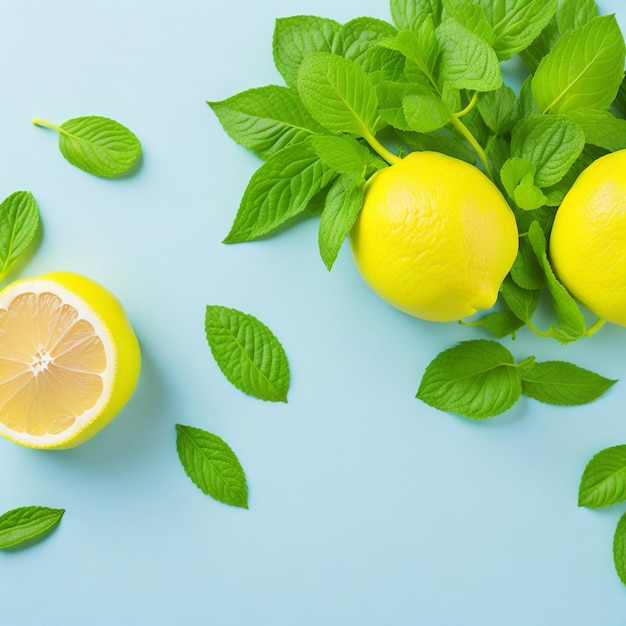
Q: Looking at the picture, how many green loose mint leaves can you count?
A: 9